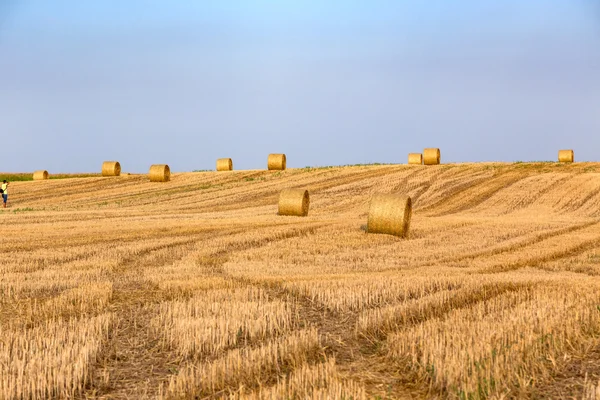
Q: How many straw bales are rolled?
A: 10